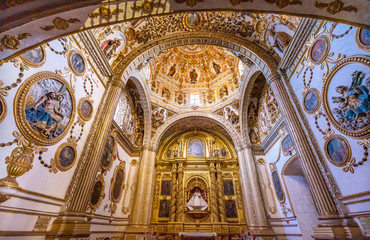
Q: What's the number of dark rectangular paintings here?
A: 4